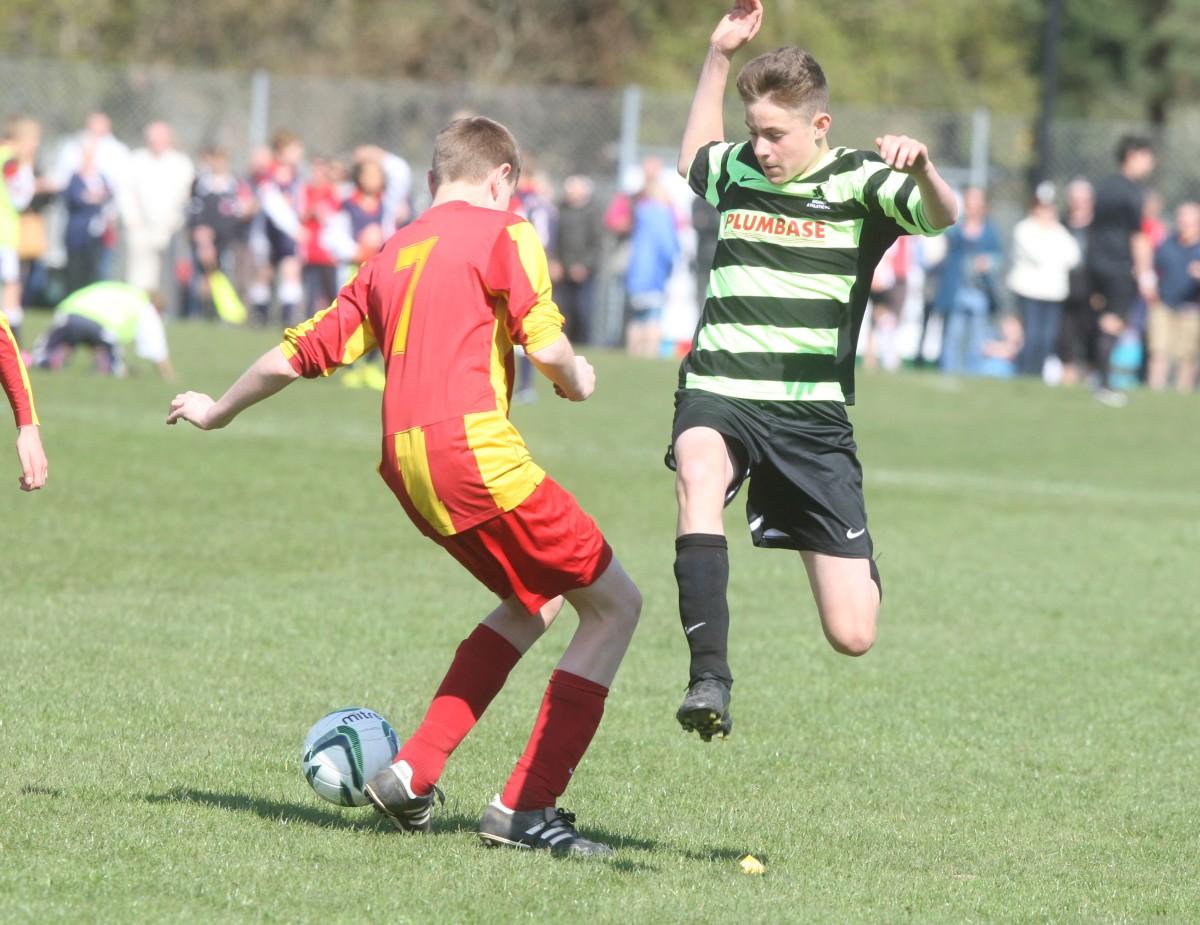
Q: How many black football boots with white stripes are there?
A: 2